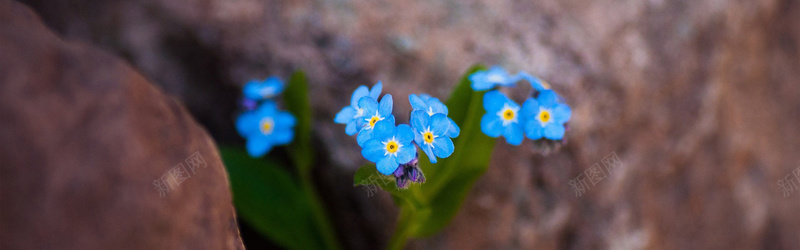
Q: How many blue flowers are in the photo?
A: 11